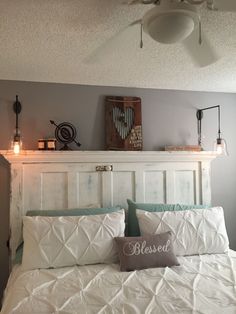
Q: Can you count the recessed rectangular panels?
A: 5